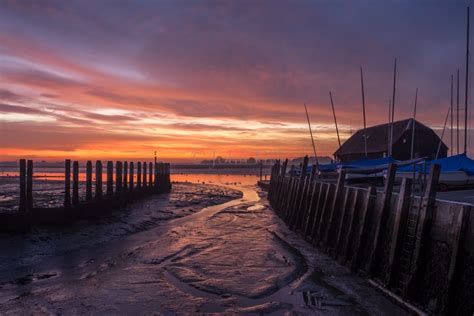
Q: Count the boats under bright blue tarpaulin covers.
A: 3